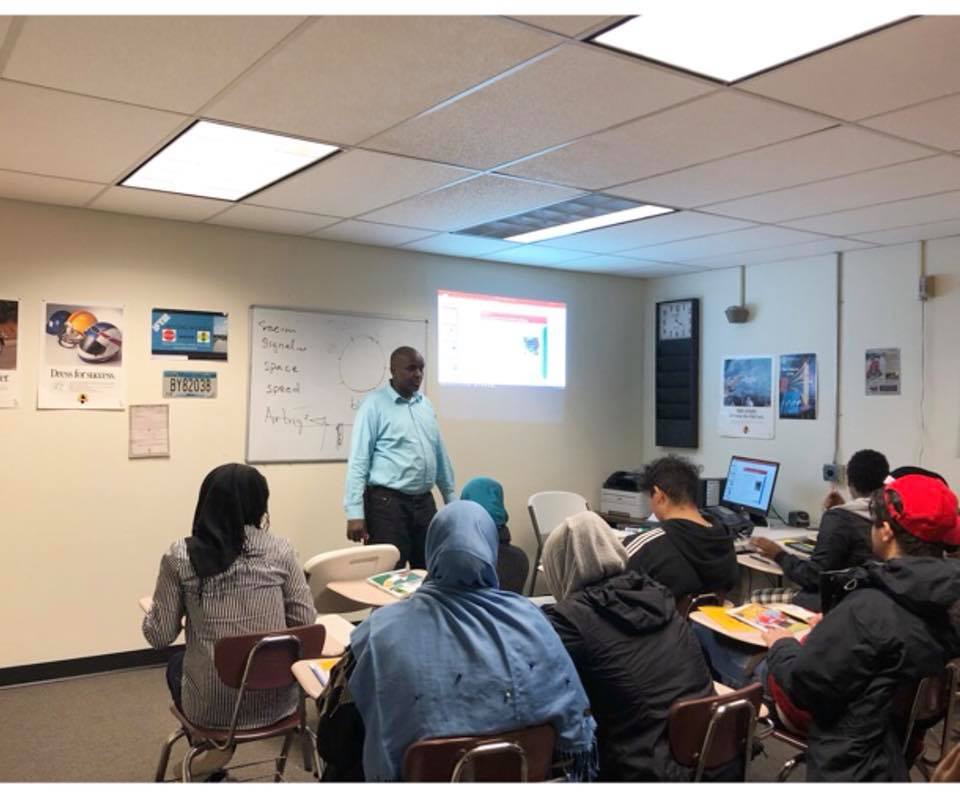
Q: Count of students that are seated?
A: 8